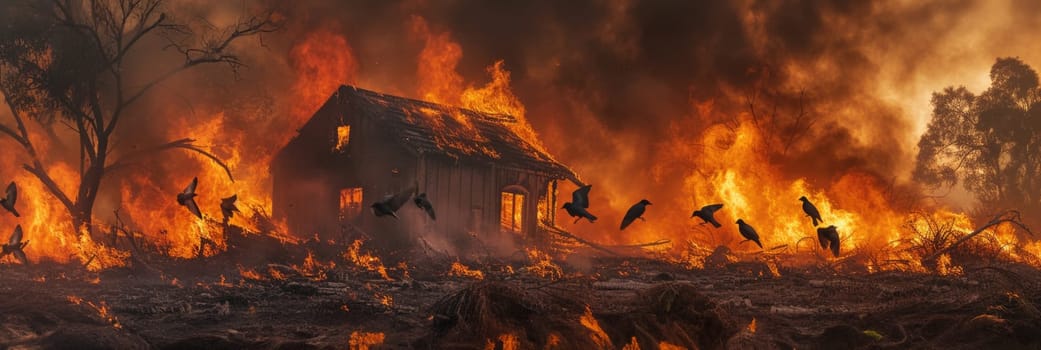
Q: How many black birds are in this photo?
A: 12